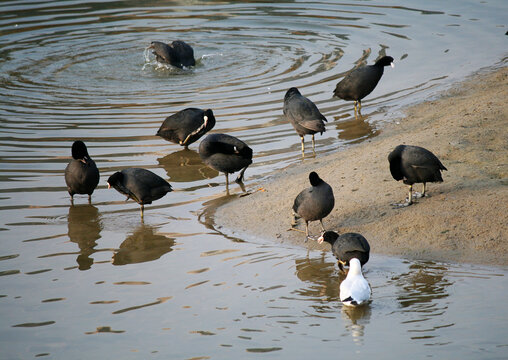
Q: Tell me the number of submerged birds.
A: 1